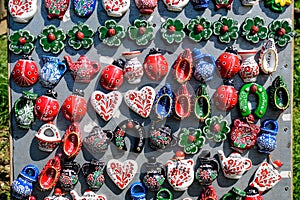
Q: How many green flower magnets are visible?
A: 12